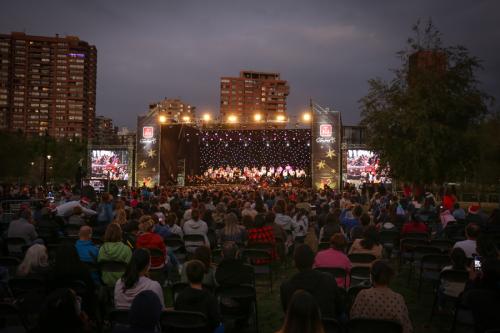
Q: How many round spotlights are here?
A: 7